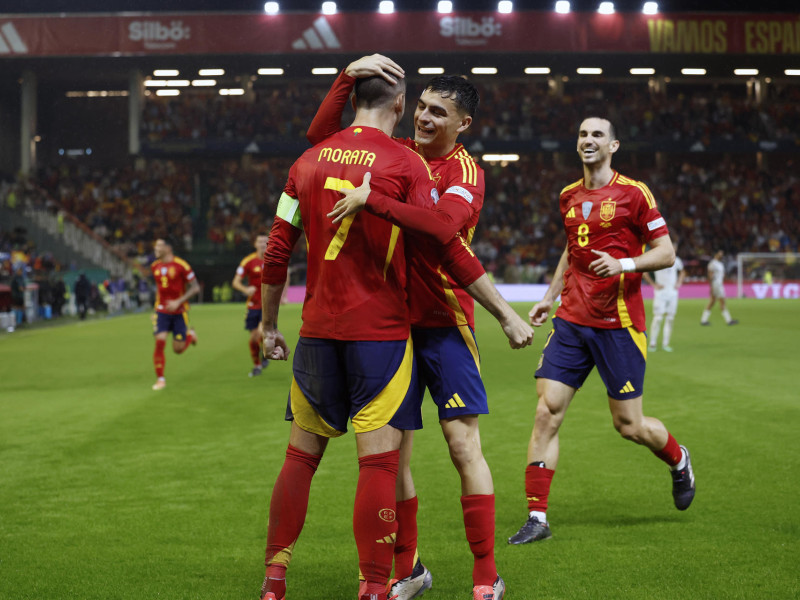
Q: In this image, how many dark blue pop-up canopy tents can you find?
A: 0